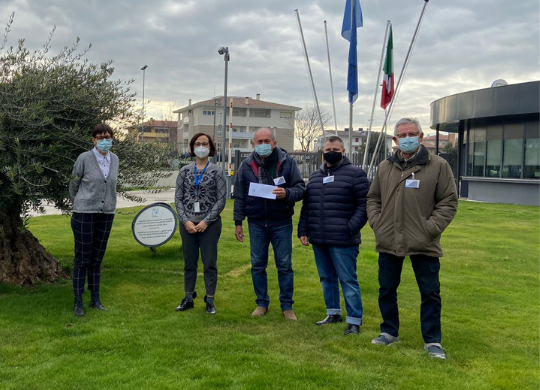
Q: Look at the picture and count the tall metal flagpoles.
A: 5